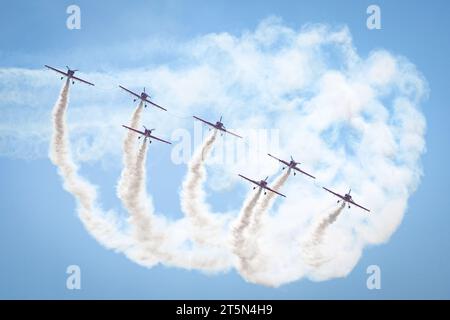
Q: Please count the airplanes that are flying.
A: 7